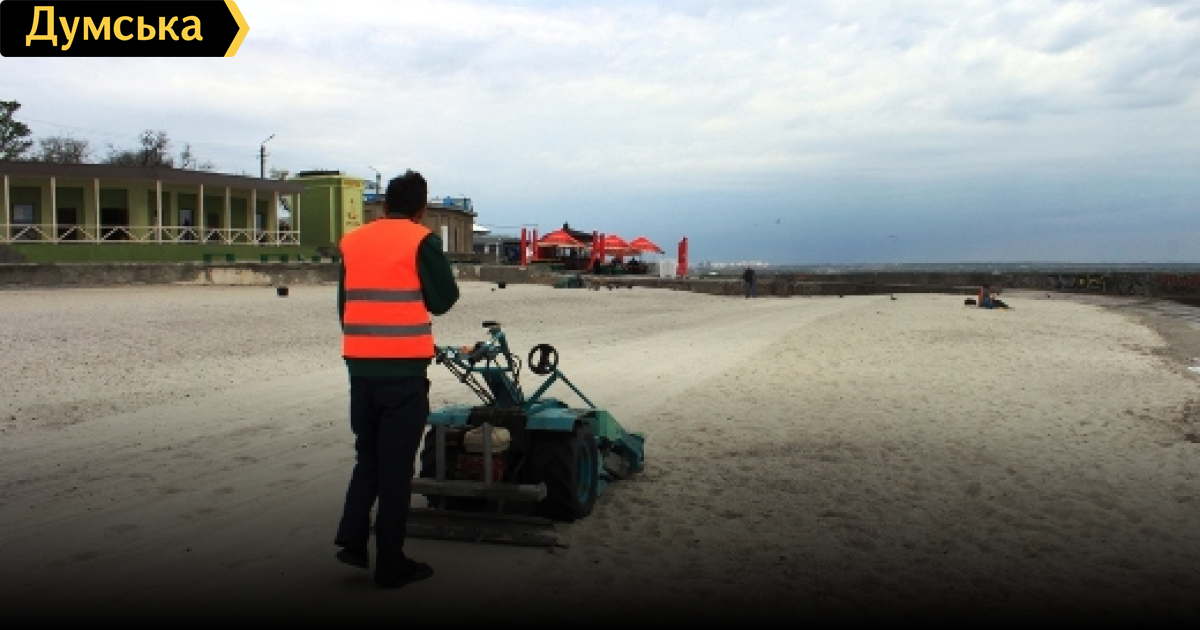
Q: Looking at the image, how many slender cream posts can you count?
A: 9